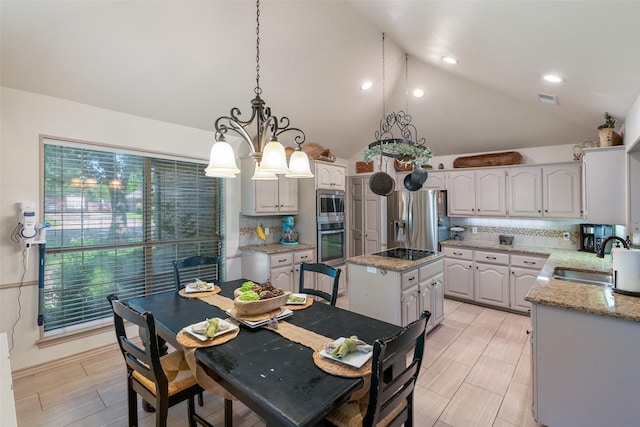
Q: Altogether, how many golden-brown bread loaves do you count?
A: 0